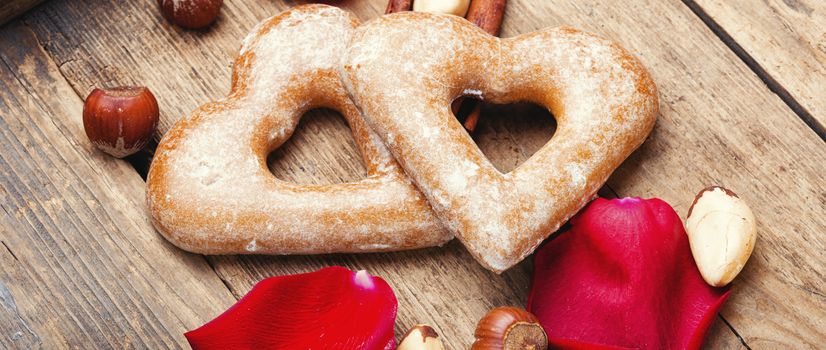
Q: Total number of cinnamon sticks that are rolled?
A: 2